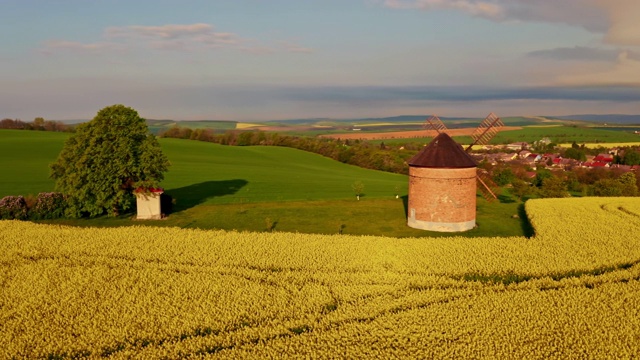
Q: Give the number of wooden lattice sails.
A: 3